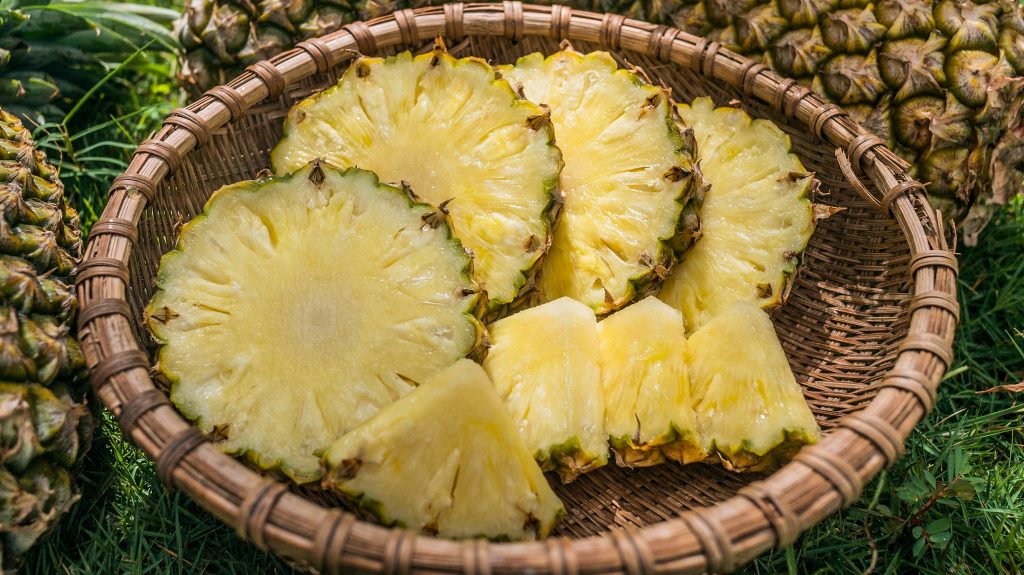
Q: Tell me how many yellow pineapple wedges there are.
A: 4